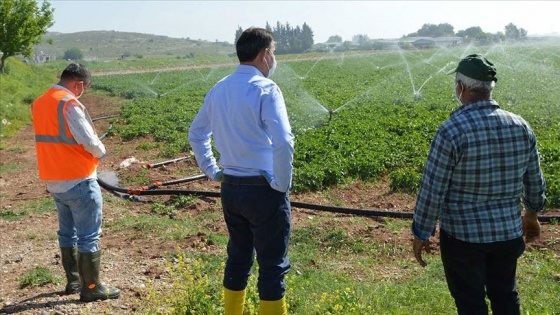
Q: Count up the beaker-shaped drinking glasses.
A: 0